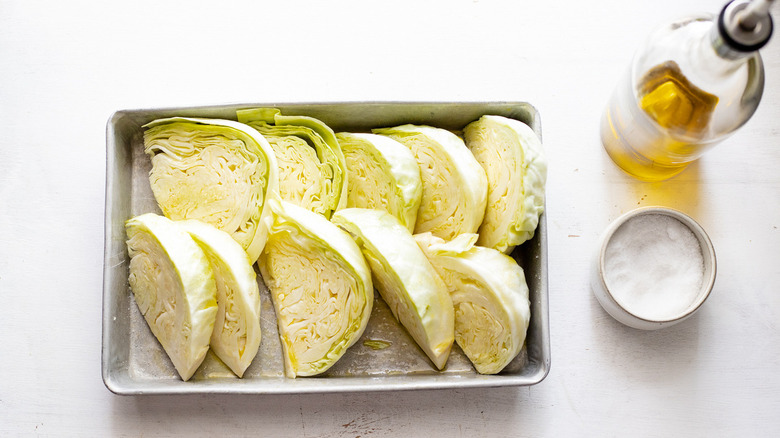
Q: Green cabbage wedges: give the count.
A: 10